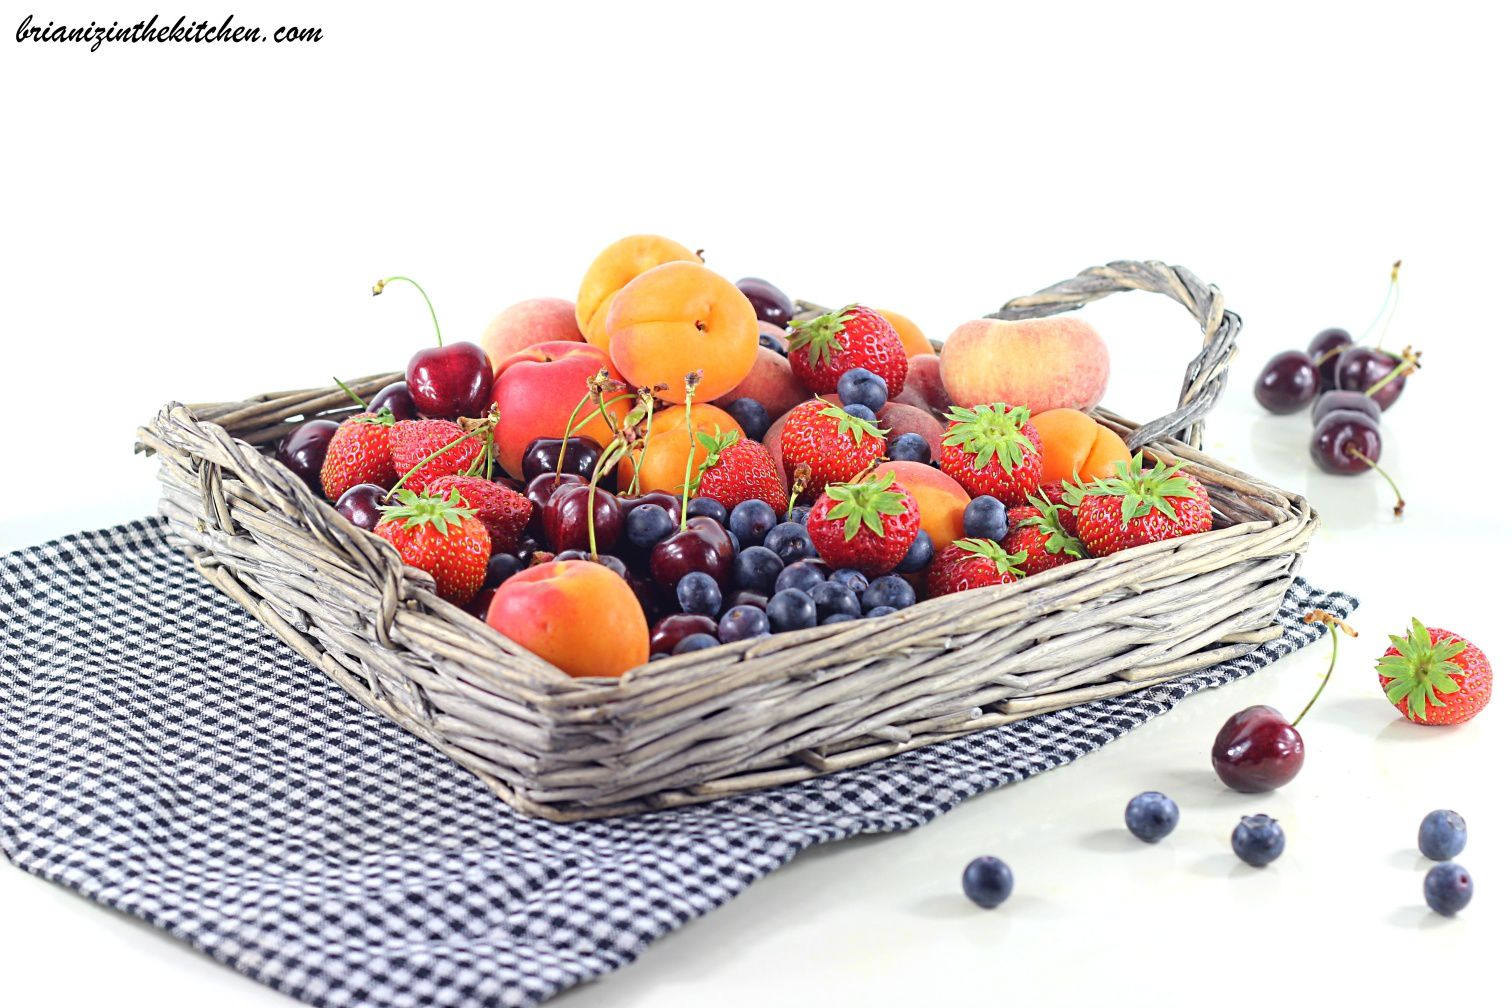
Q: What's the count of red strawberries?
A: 14